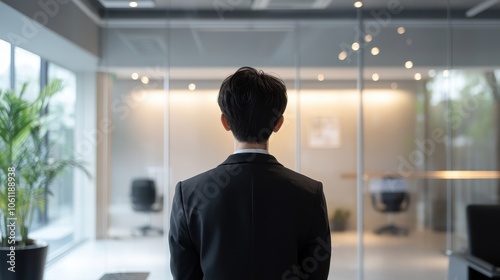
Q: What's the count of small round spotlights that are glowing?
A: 15